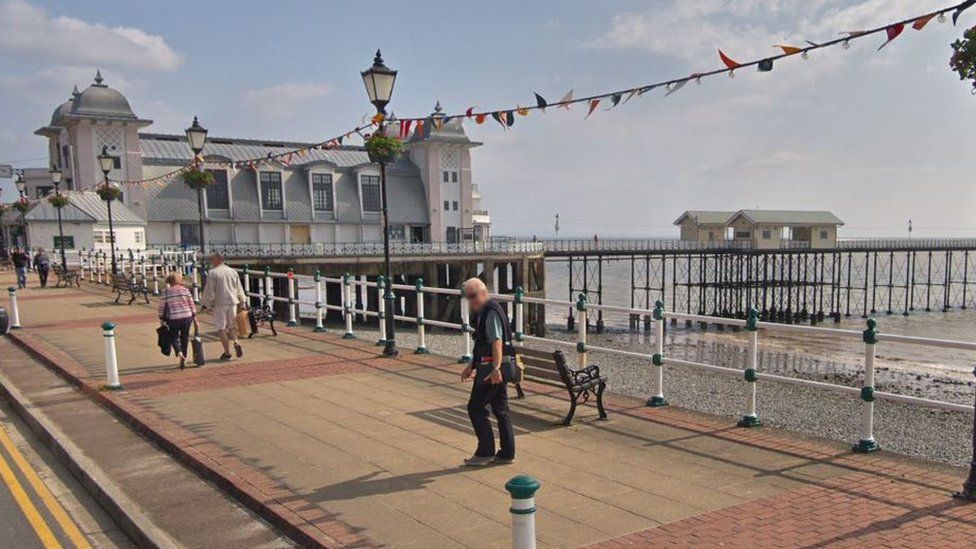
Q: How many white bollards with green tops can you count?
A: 3